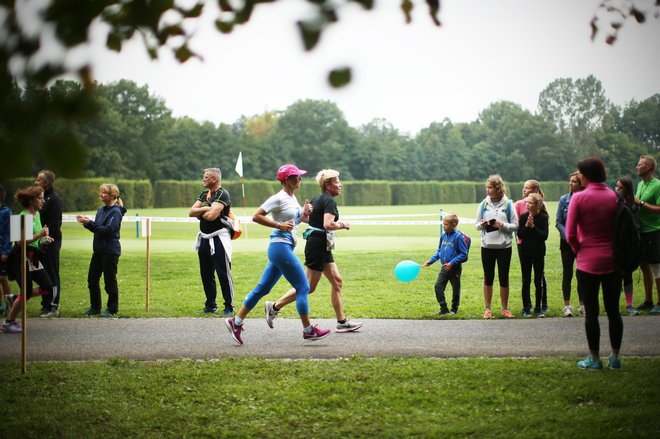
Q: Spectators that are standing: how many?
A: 12